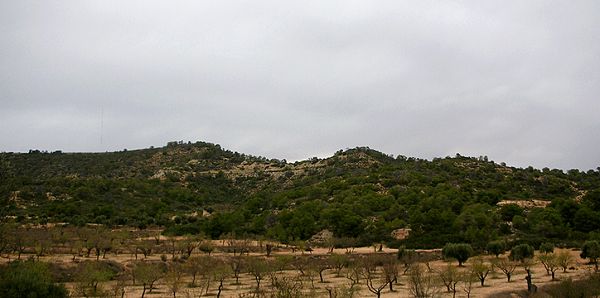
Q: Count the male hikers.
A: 0